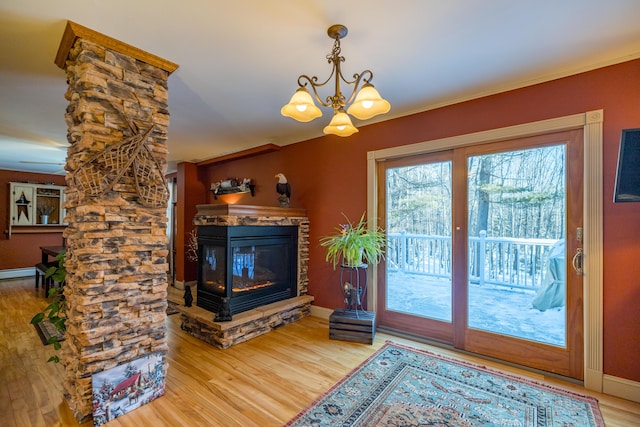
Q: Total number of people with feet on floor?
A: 0